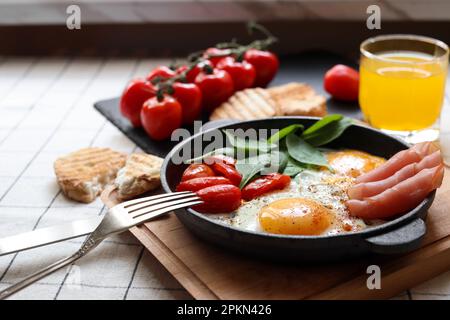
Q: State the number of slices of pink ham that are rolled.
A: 3